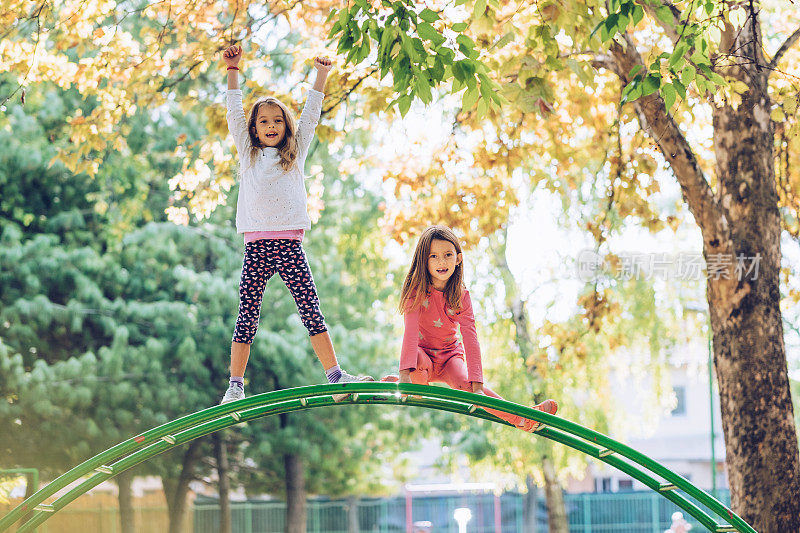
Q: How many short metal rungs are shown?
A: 12